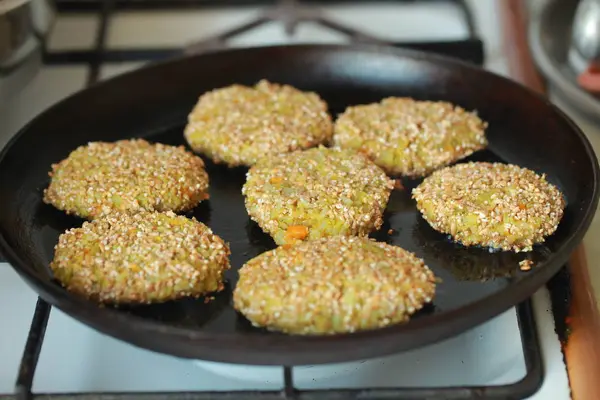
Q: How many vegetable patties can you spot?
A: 7